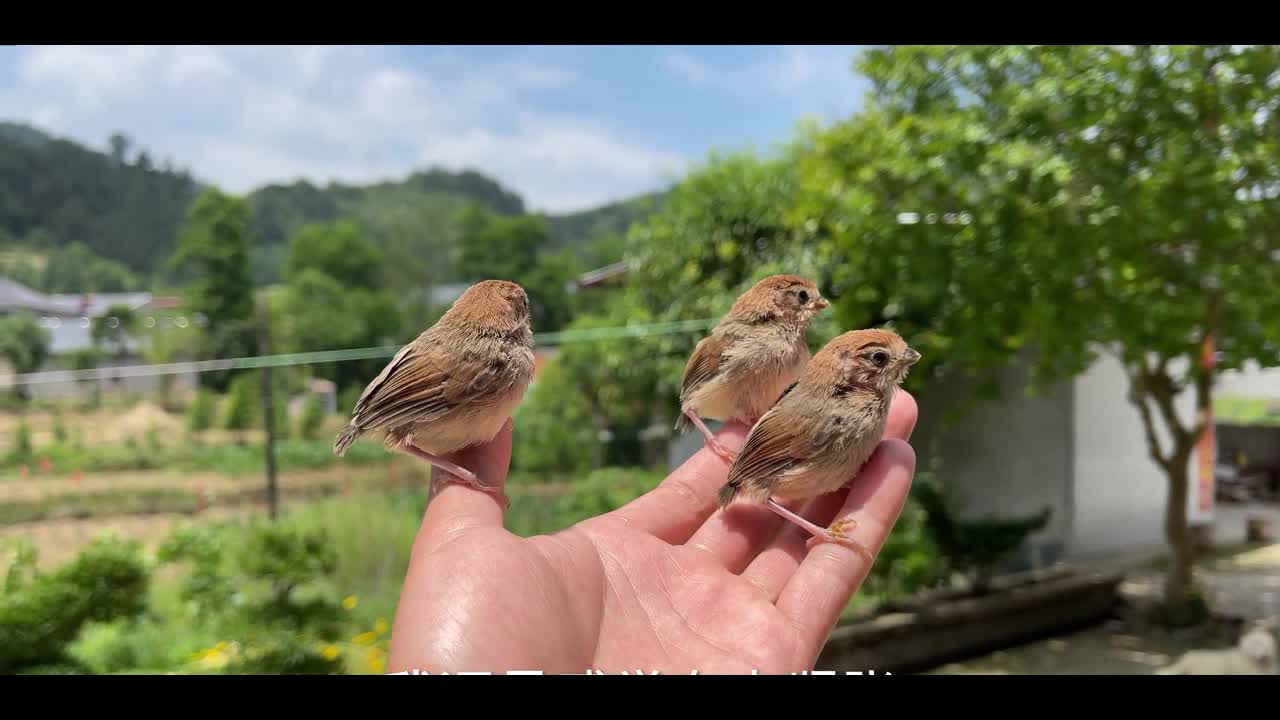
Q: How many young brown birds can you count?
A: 3